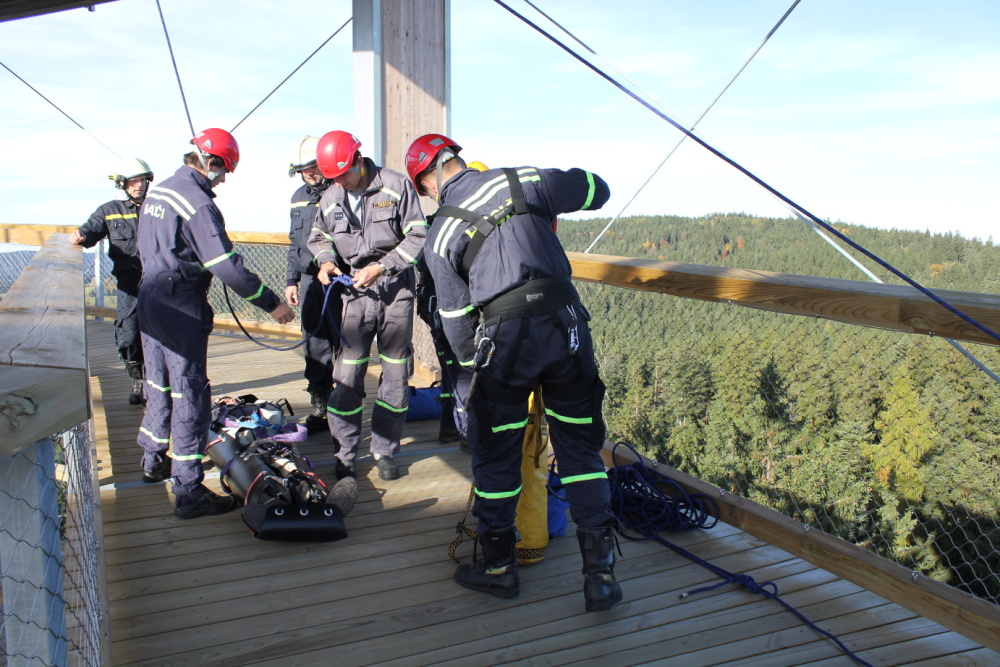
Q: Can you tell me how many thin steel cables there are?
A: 5